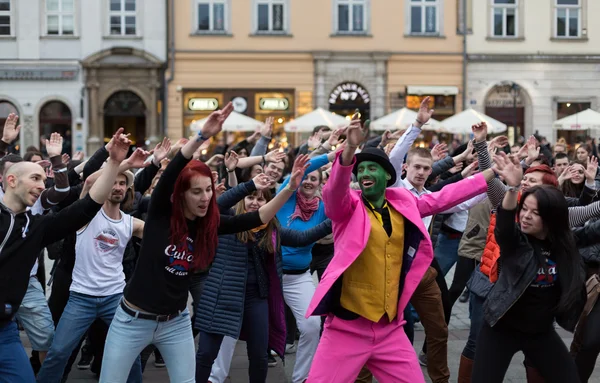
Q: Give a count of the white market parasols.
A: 5